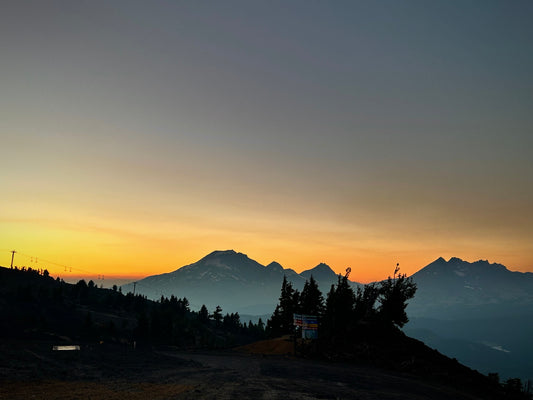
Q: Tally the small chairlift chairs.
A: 6